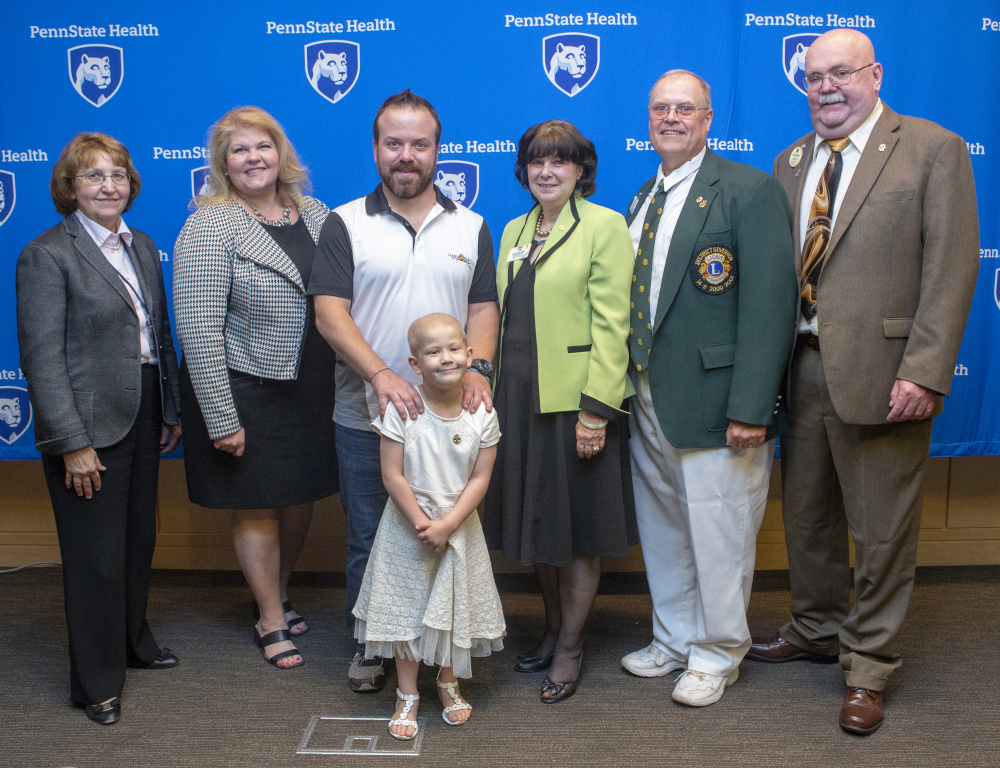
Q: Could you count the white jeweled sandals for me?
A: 2